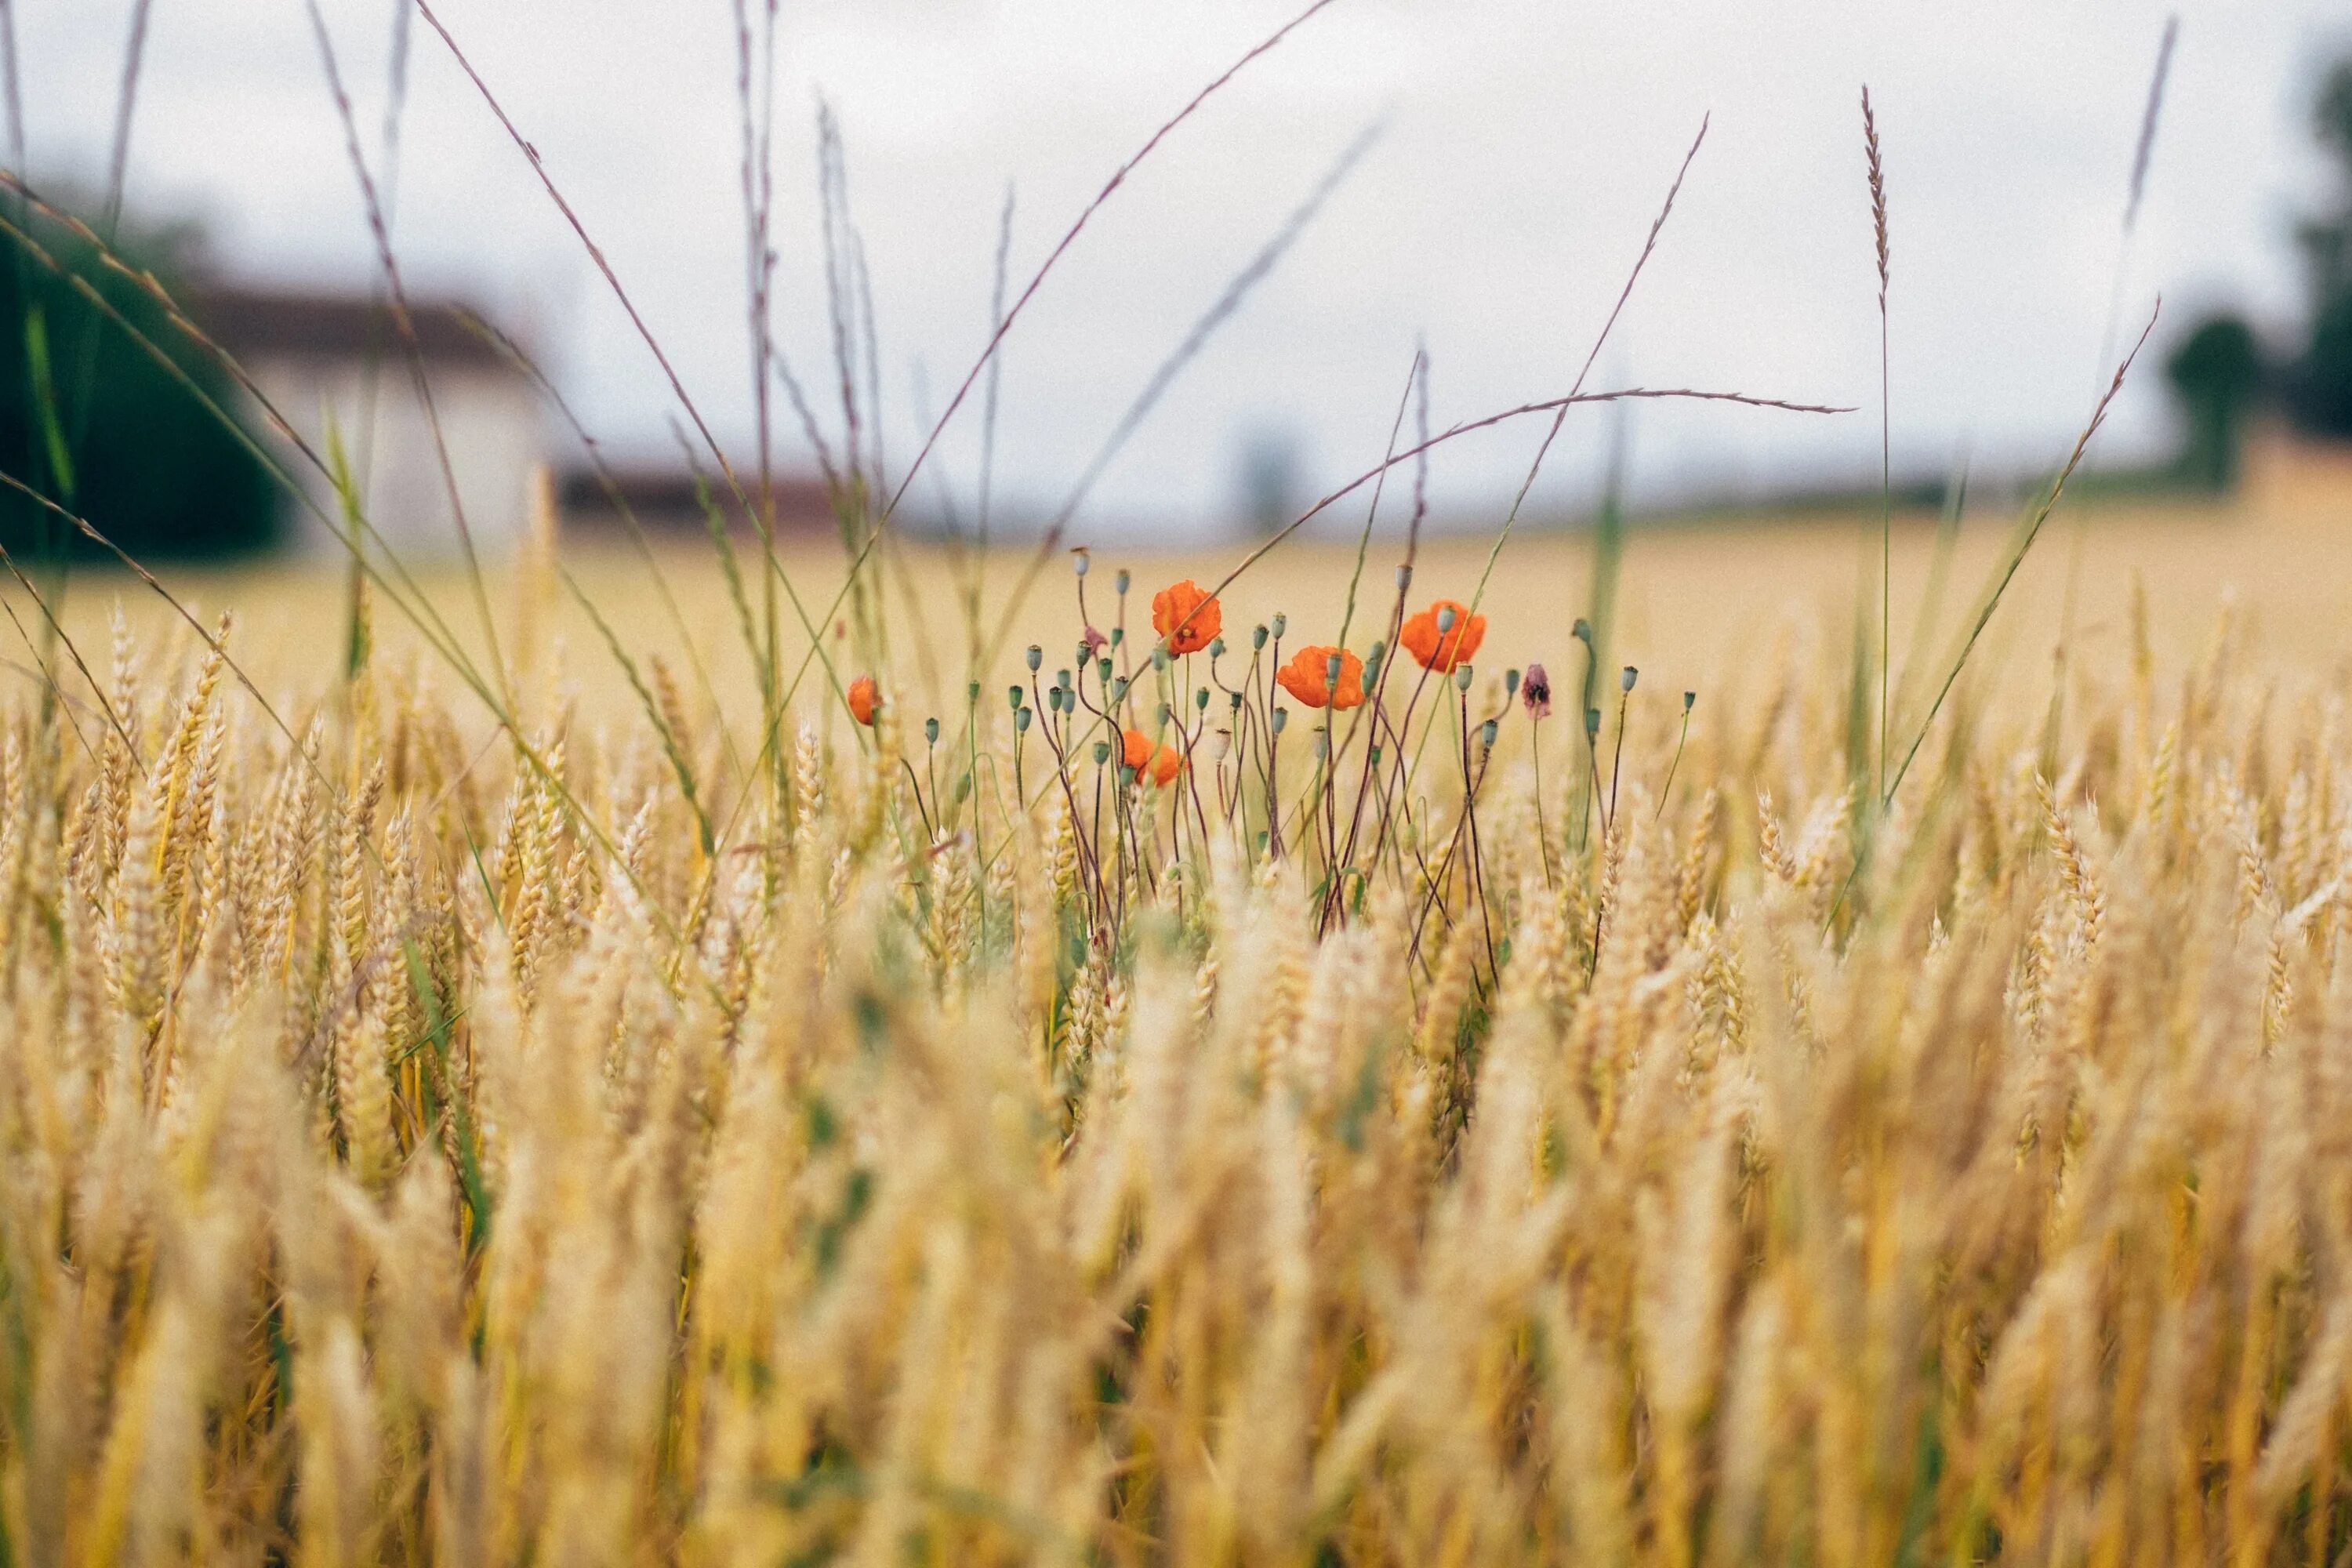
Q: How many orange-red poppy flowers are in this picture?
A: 5